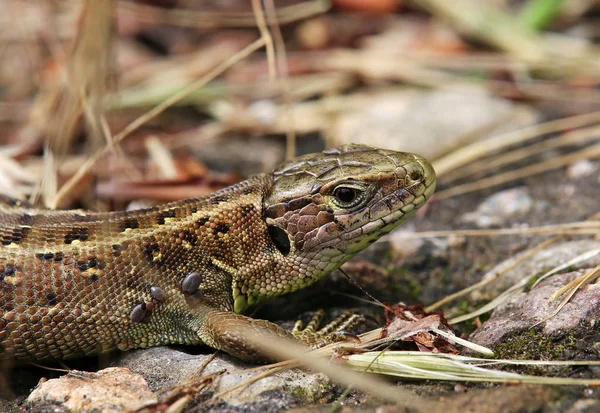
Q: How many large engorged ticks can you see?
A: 3